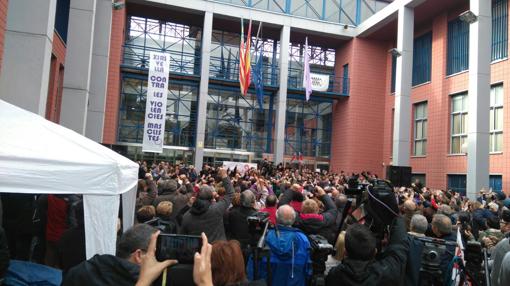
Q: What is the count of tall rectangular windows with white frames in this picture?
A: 3